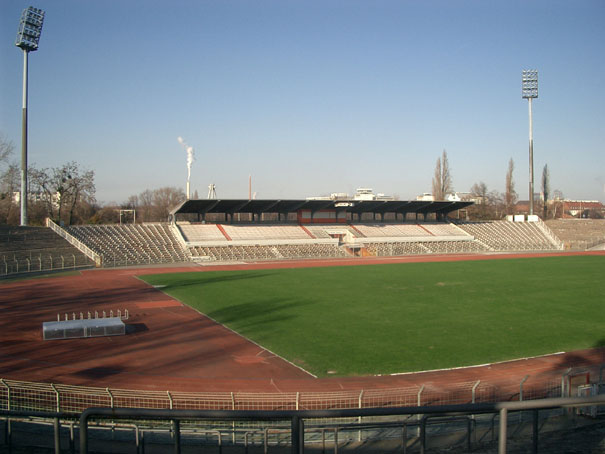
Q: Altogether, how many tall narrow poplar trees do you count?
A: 4